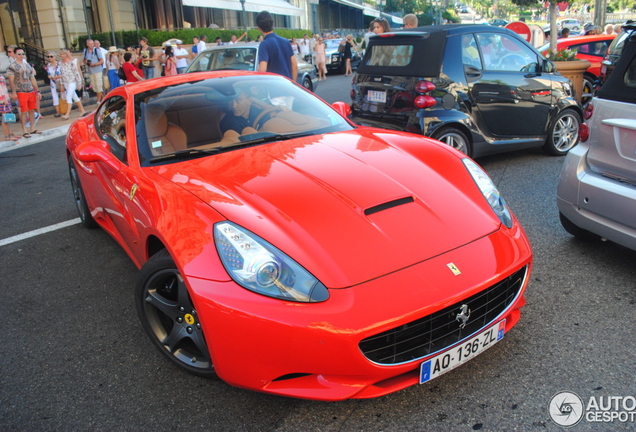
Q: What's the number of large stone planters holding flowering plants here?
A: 1